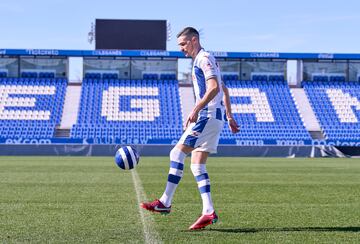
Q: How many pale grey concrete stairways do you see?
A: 3